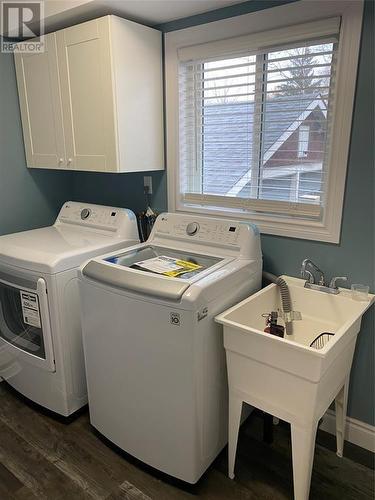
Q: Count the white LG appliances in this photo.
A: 2